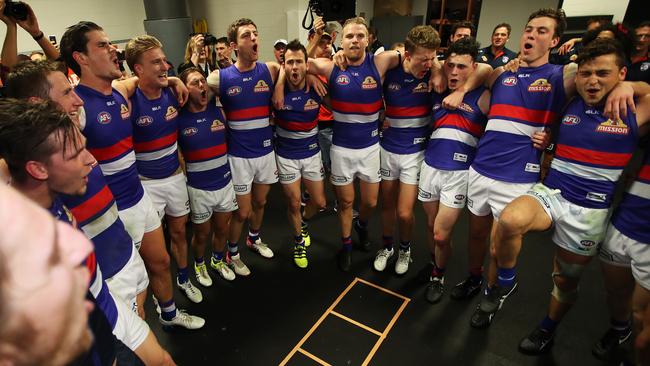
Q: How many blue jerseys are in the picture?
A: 13